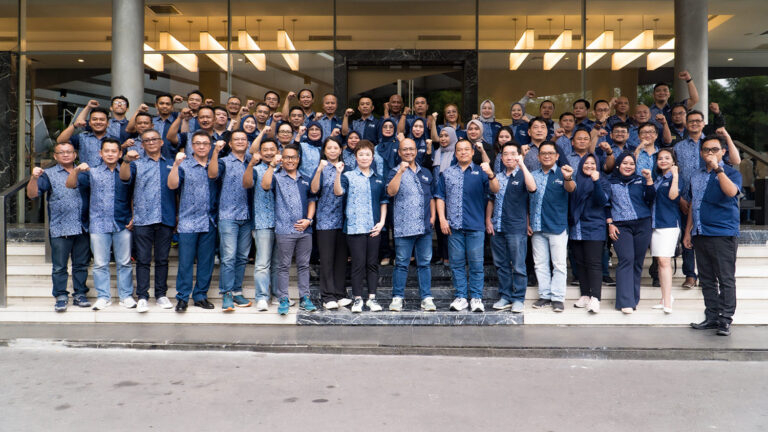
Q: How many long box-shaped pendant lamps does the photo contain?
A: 10